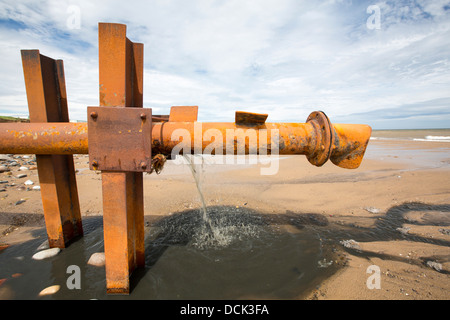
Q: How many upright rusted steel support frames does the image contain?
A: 2